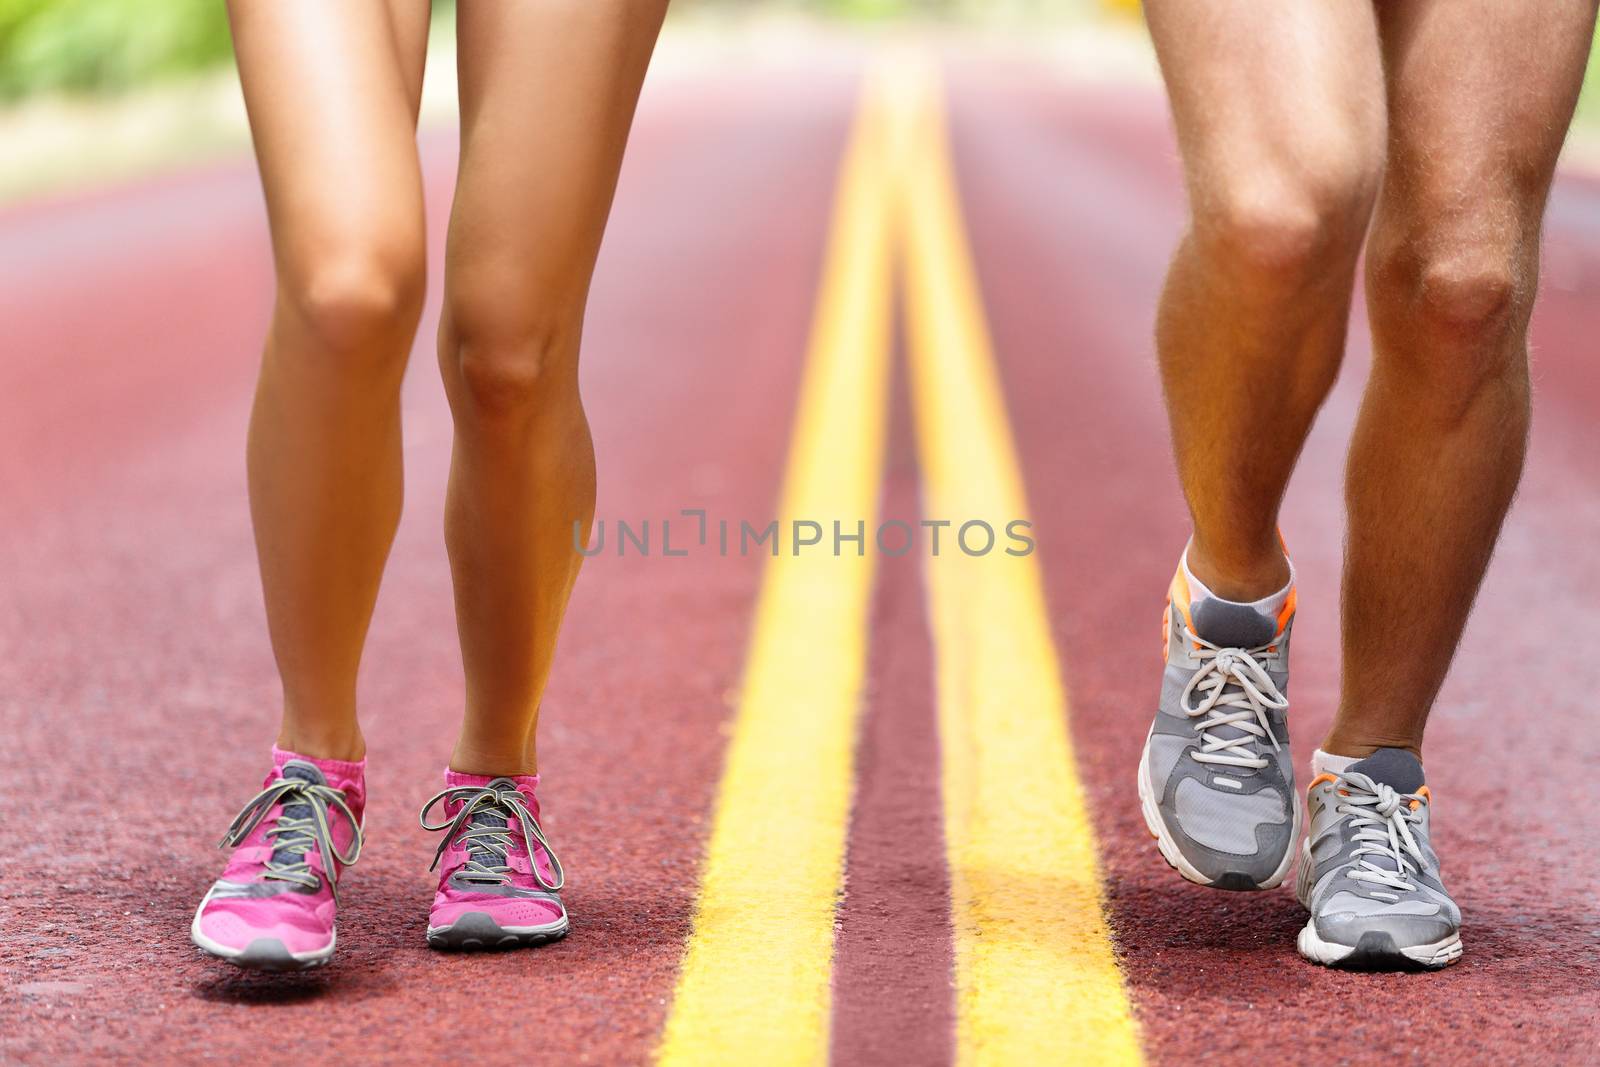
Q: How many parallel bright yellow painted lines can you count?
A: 2